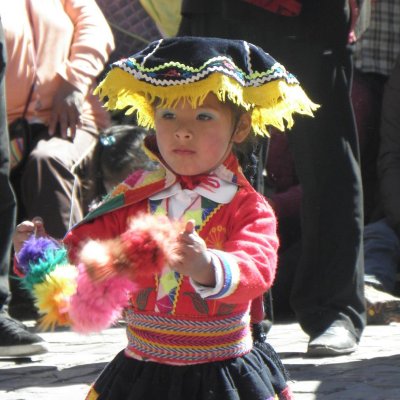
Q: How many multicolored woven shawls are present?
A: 1